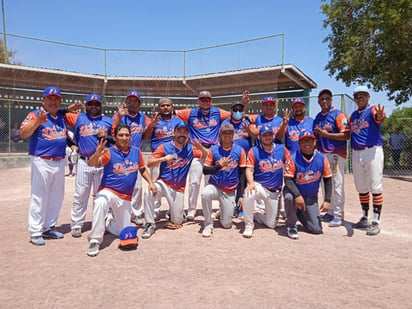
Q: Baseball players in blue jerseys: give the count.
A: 15